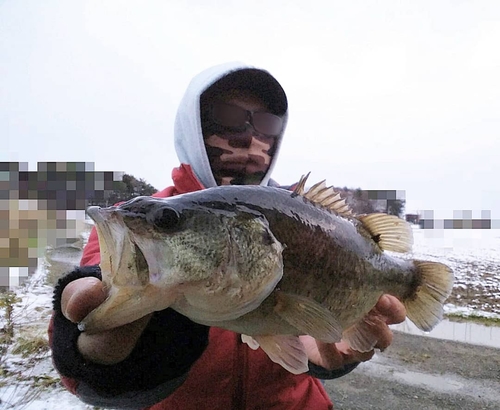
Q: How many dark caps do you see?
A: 1